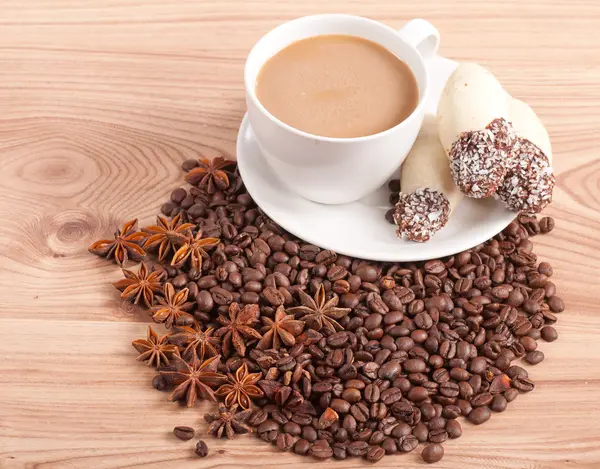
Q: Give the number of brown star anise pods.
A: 14